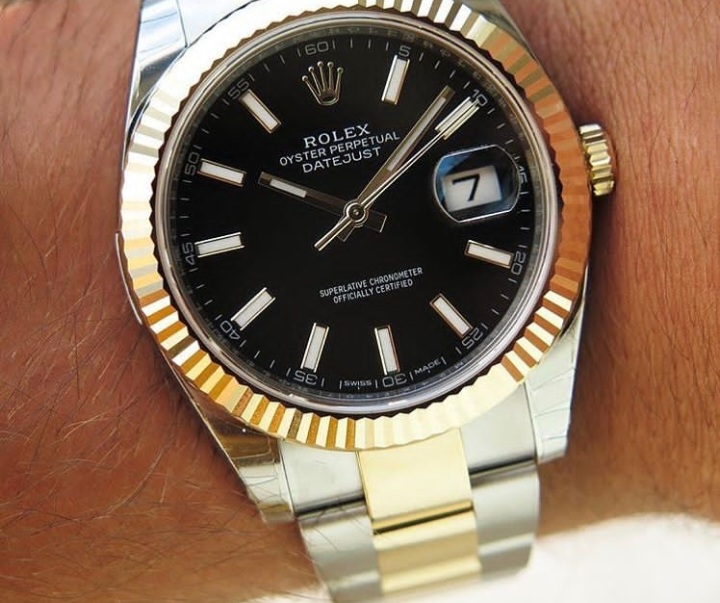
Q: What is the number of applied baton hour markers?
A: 10